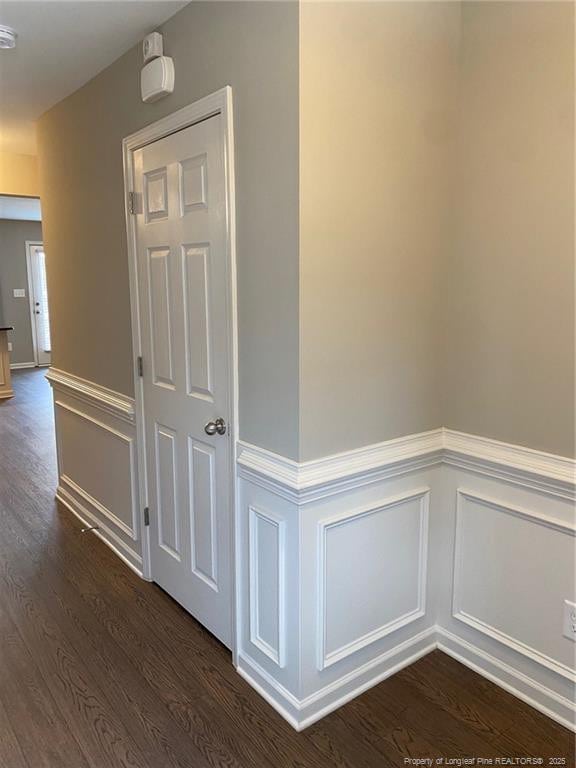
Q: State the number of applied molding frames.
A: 4